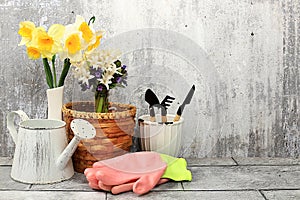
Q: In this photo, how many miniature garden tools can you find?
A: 3